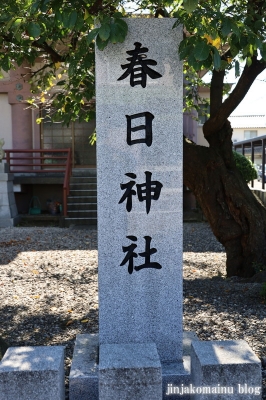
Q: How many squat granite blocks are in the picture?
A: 3